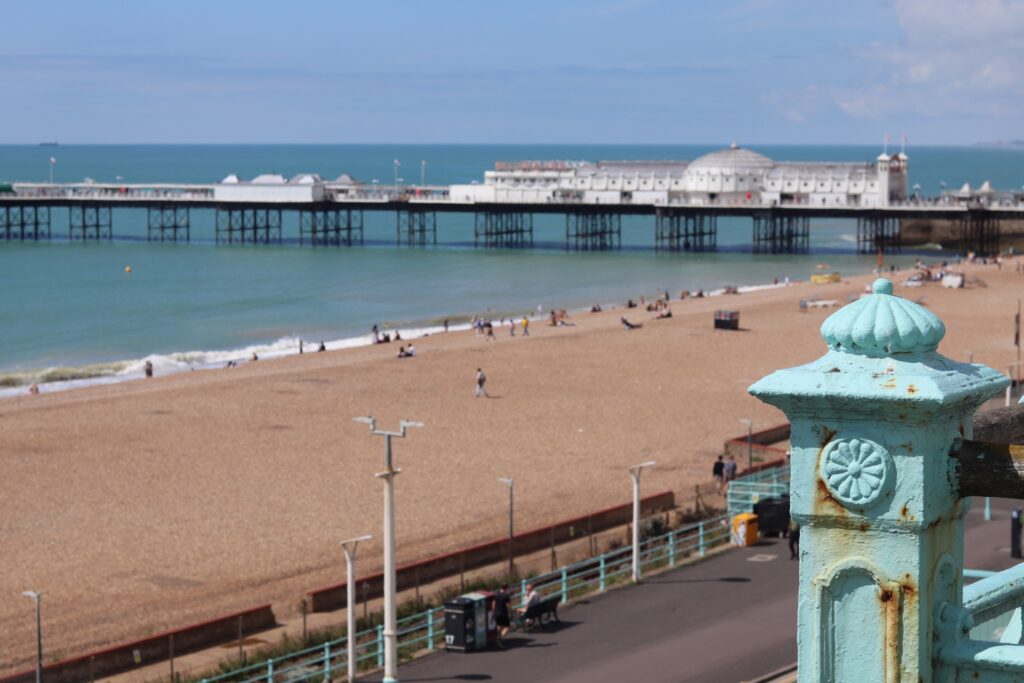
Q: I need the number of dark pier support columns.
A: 12